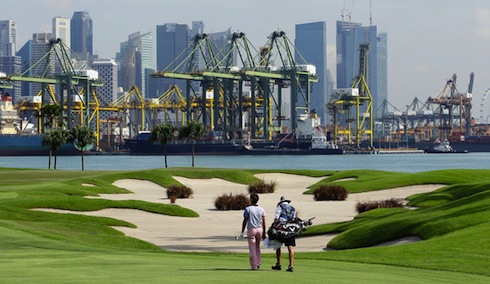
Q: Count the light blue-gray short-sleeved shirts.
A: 1